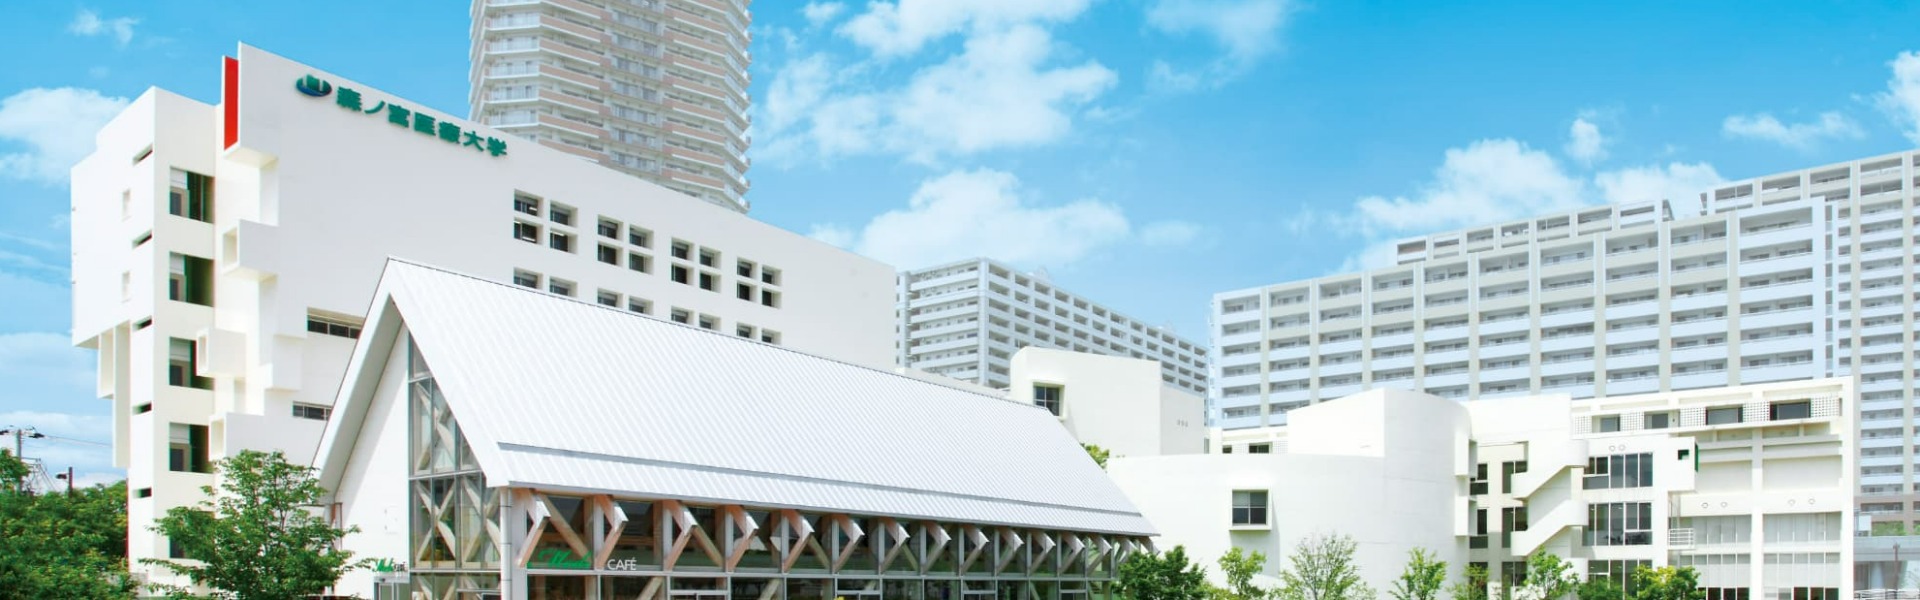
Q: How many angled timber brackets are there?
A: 15